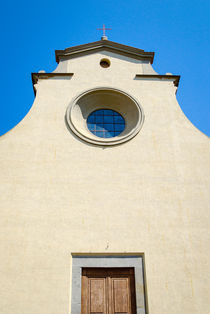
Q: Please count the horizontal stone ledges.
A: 2